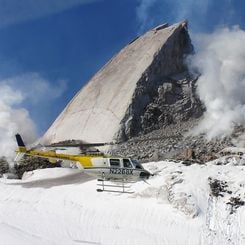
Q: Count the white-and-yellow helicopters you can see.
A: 1